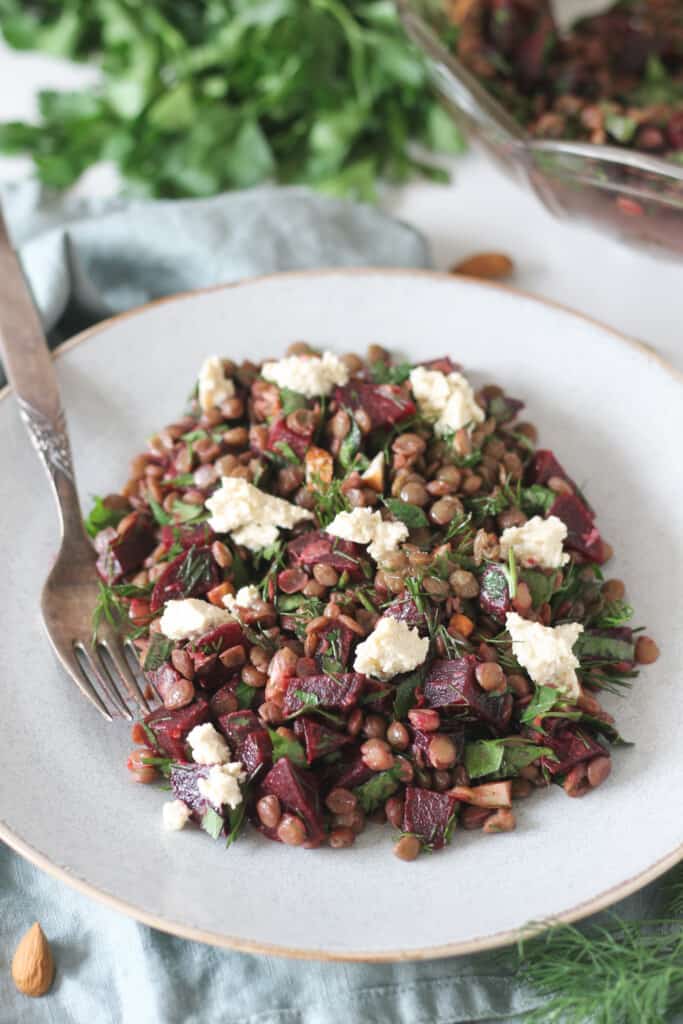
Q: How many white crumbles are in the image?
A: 13